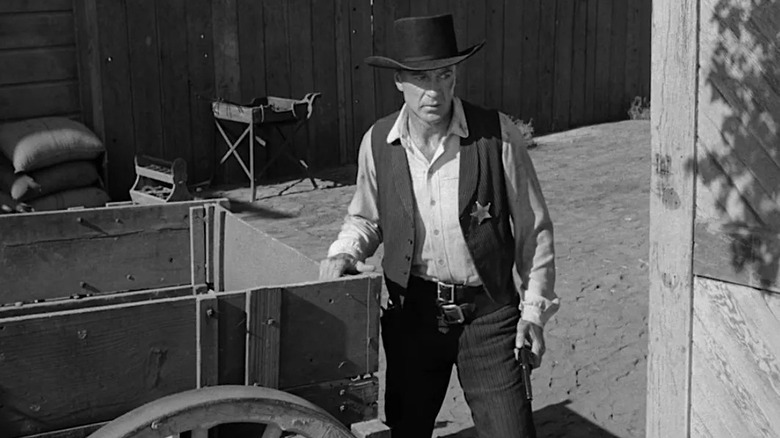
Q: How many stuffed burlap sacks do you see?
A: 3